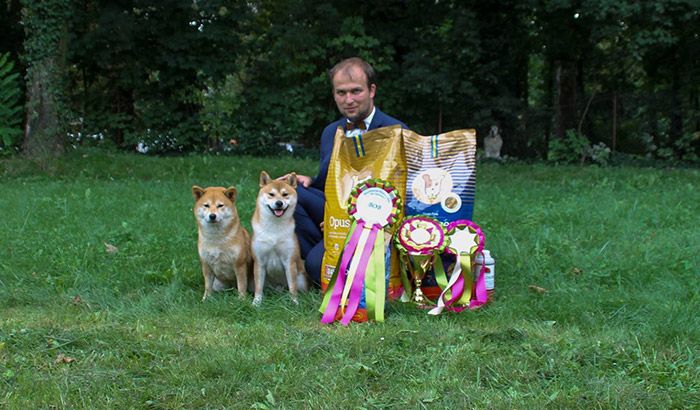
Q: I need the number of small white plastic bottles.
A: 1